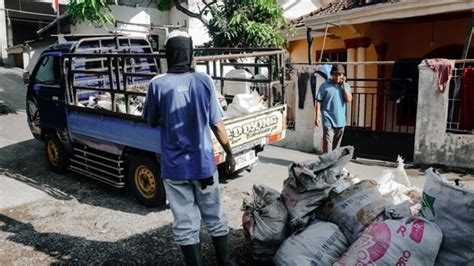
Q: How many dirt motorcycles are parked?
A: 0